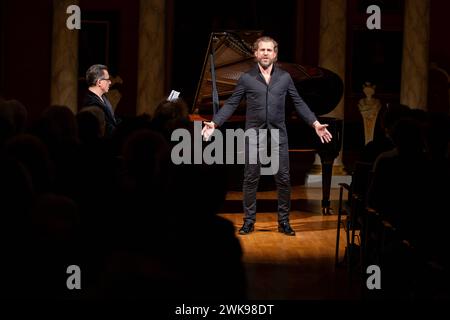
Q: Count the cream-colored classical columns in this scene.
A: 4